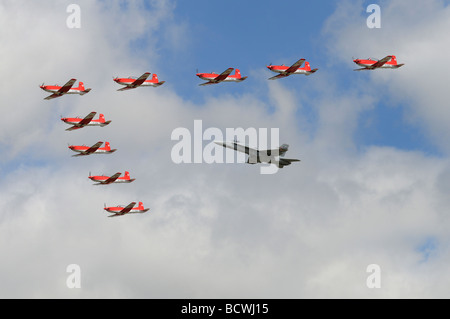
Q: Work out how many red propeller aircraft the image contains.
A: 9